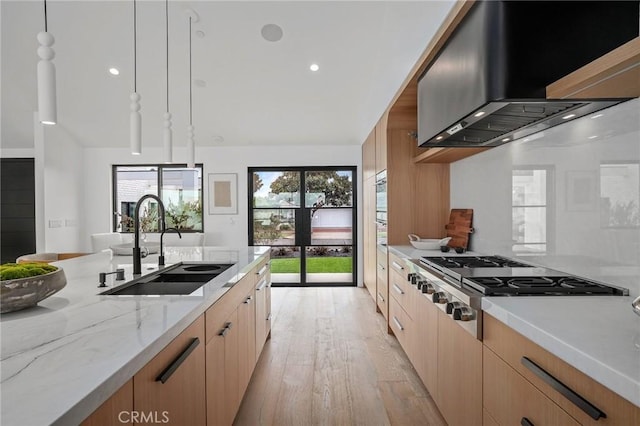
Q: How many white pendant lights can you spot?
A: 4